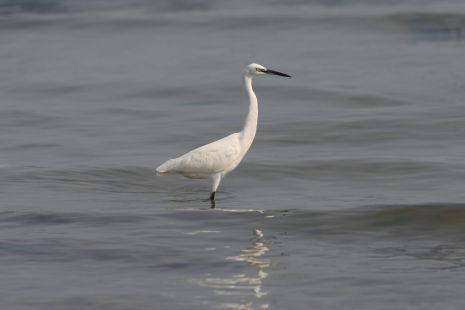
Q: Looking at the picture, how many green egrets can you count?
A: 0